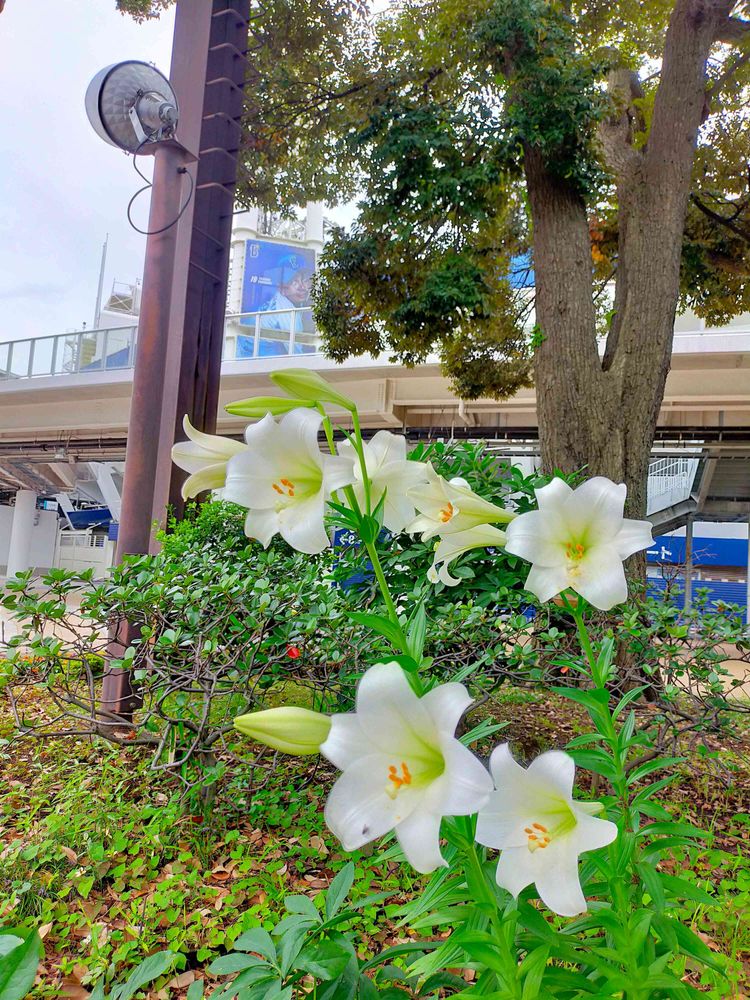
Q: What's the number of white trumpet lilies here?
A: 8